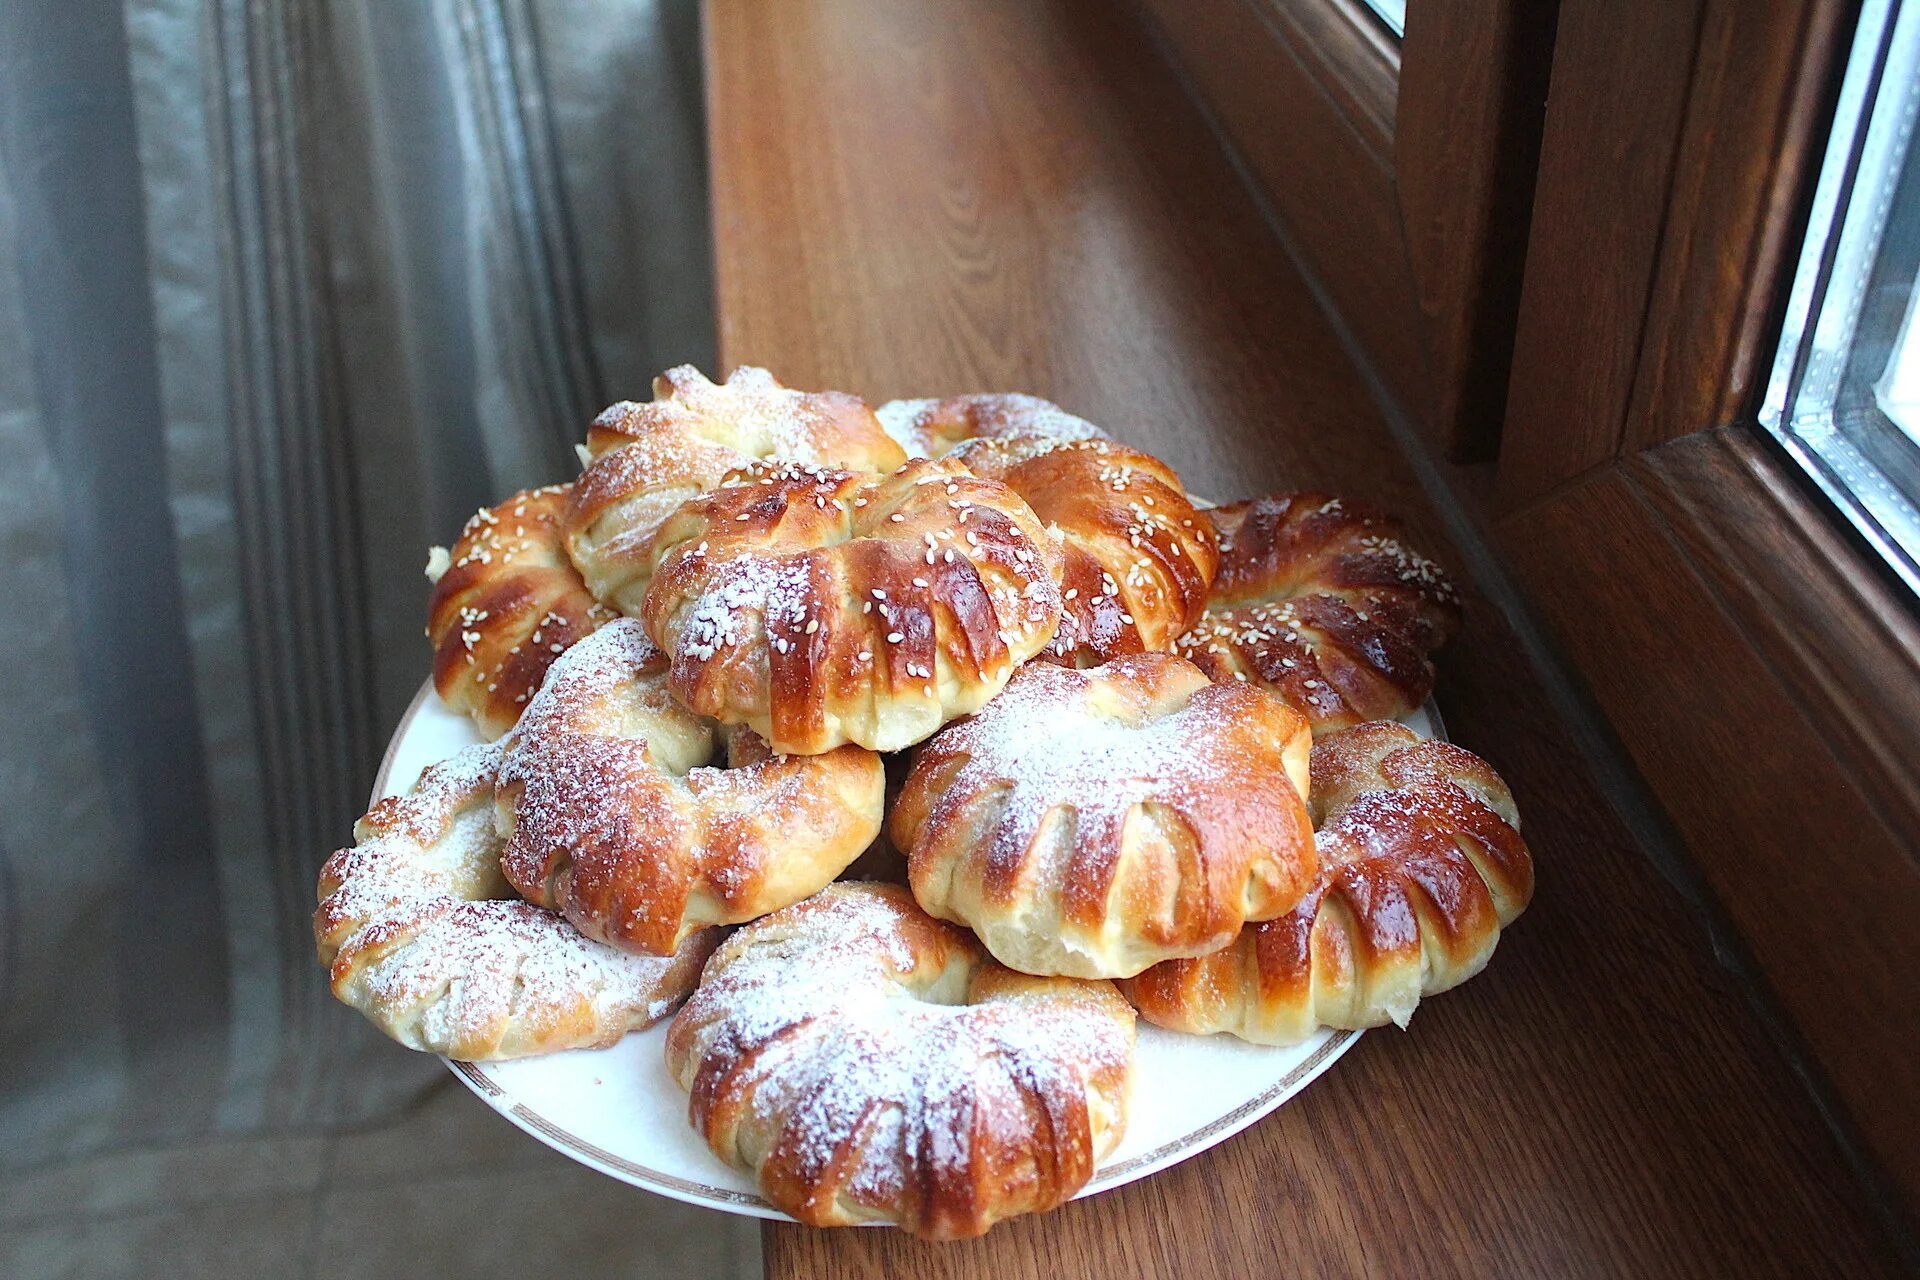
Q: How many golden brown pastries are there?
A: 11